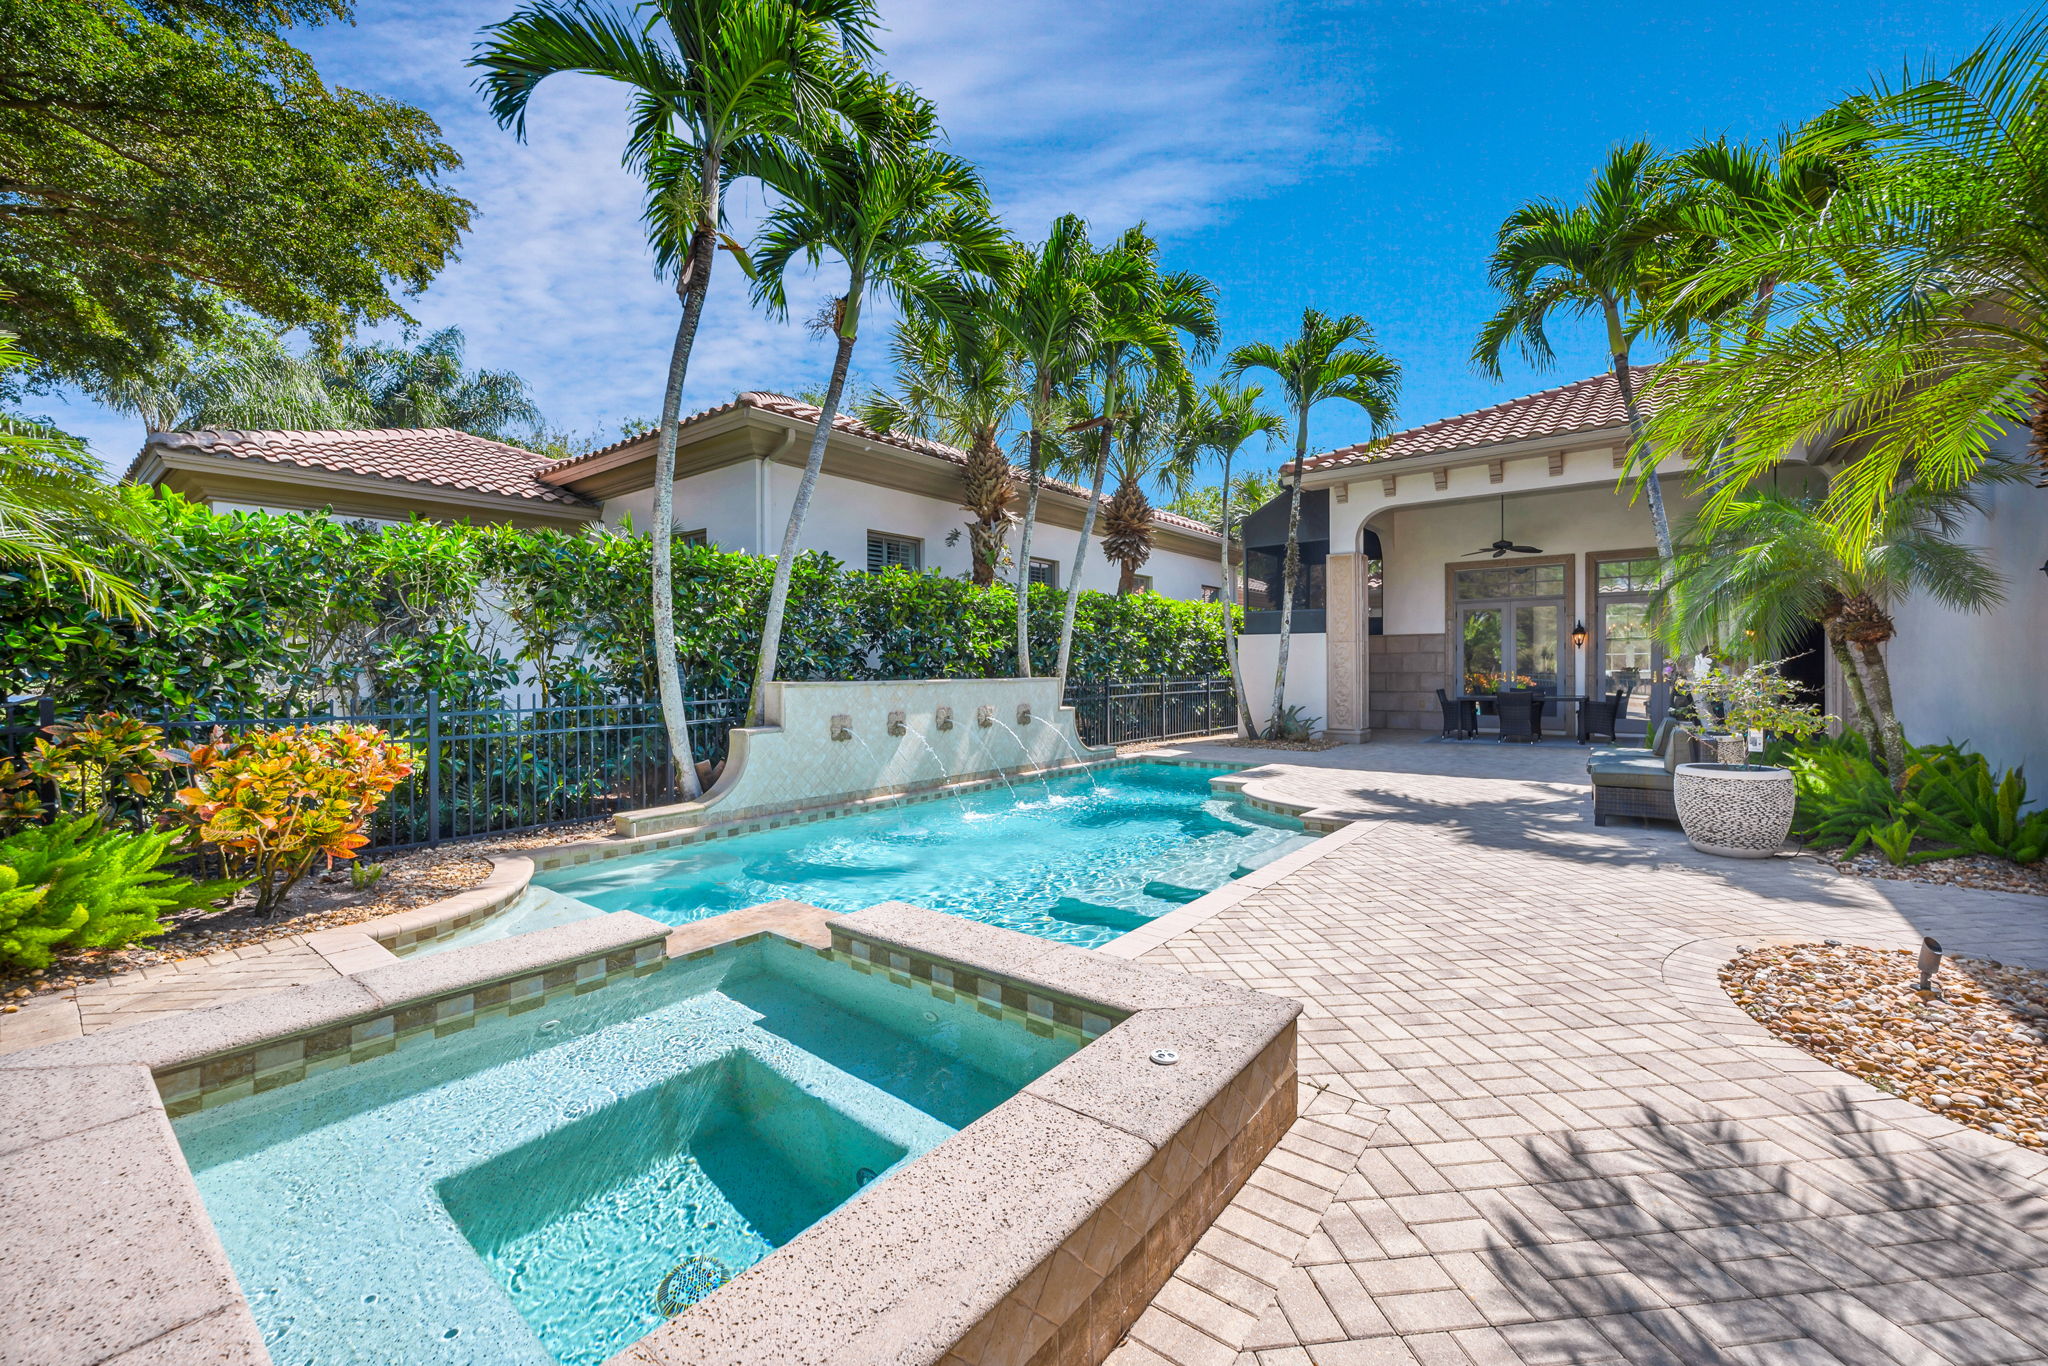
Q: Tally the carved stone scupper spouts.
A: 5